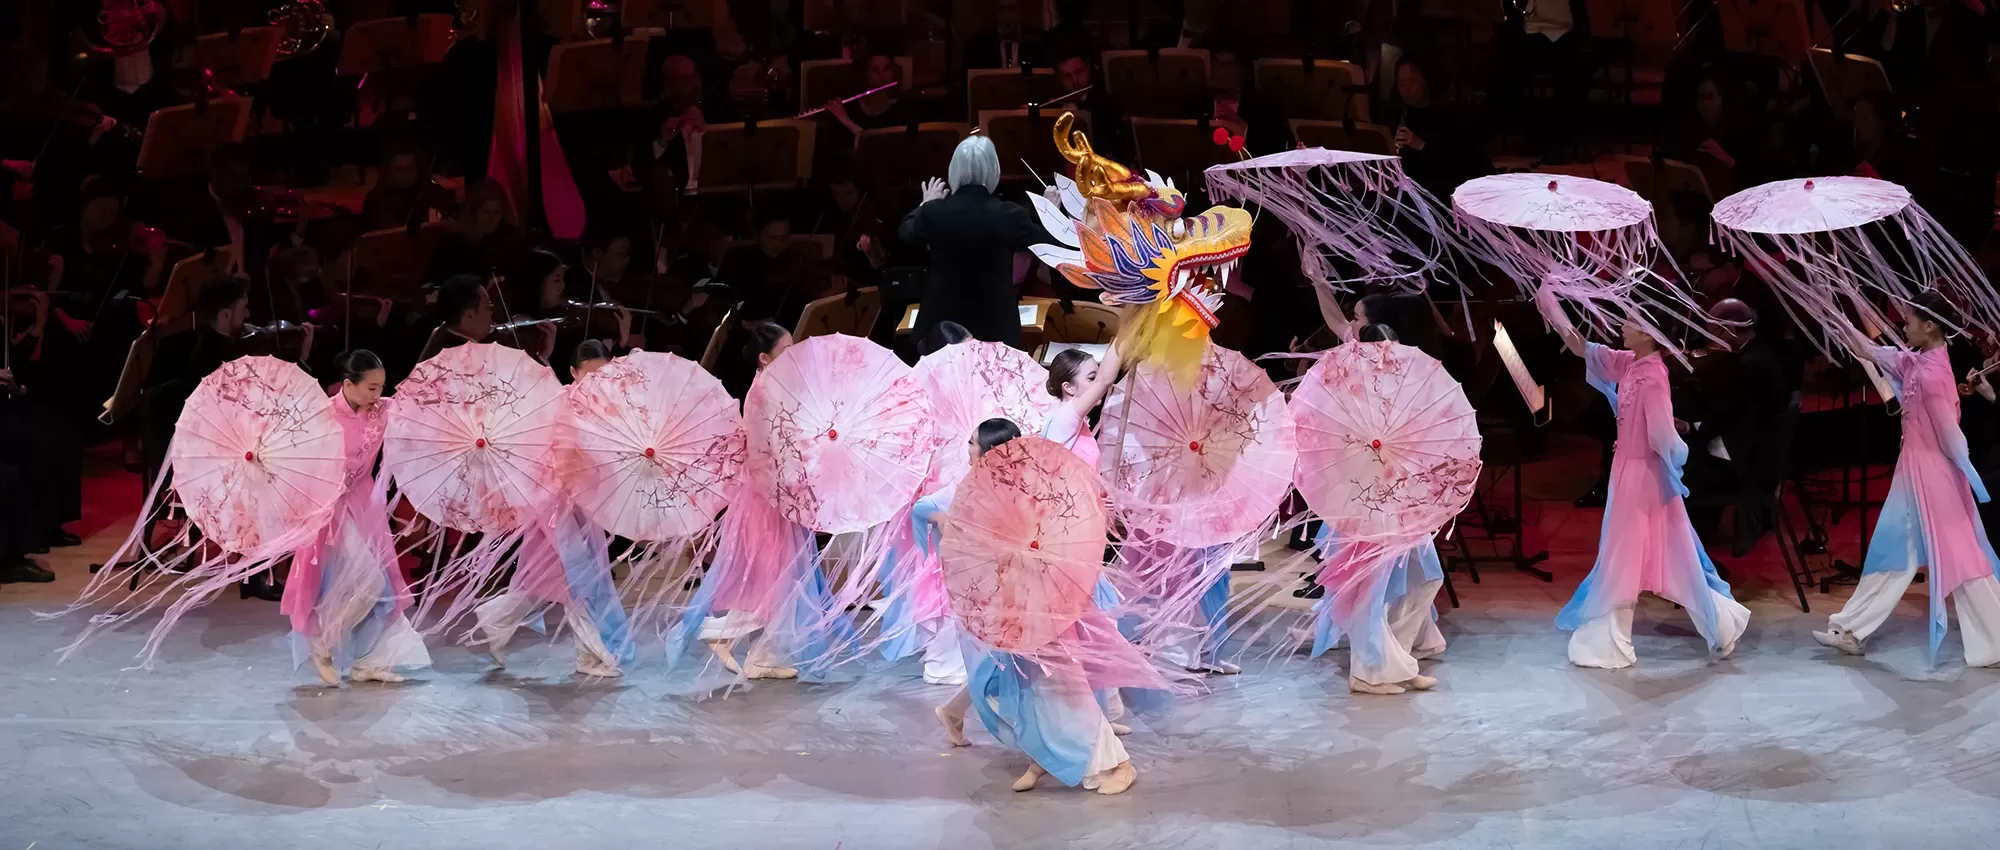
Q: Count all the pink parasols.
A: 11